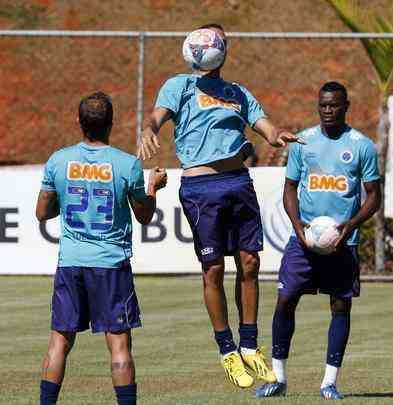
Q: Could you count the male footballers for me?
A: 3